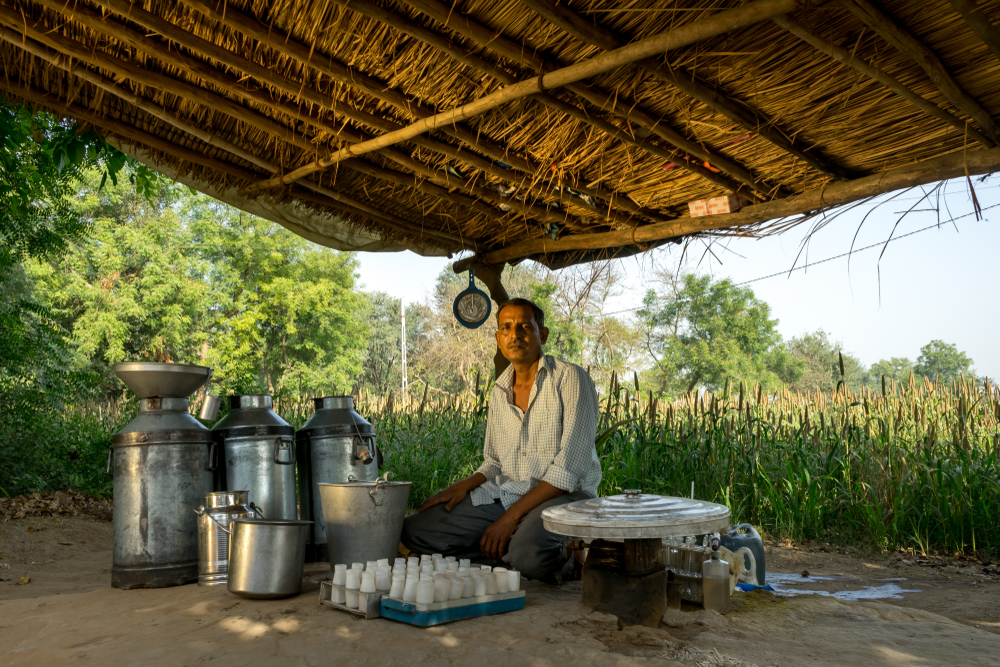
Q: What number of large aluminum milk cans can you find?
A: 3